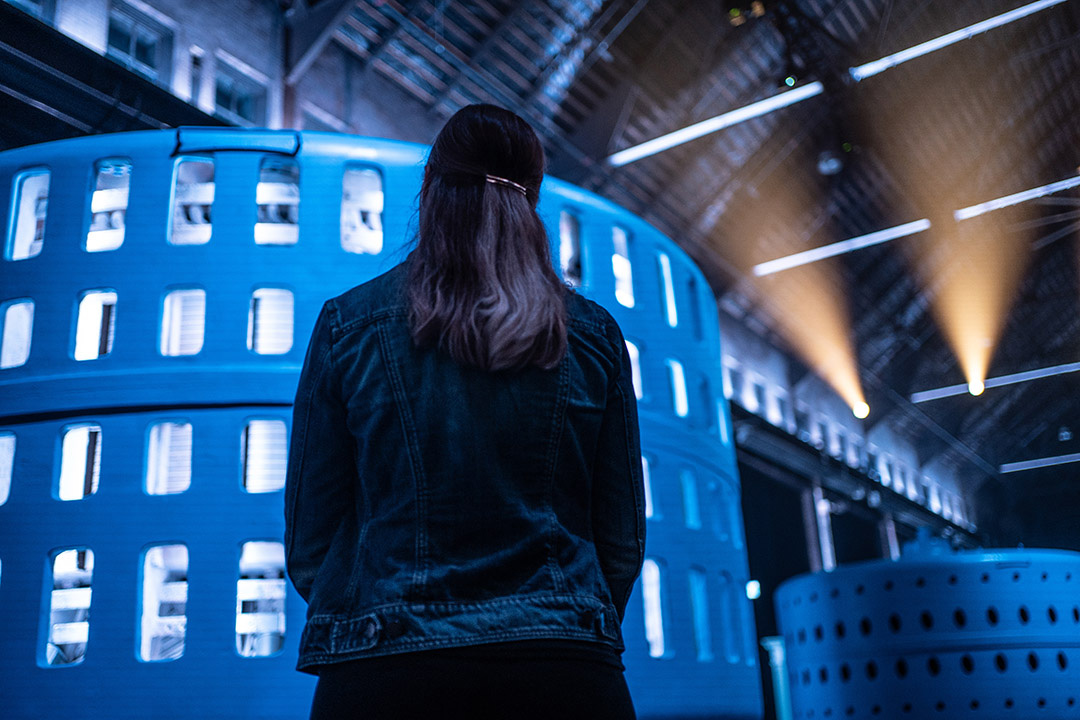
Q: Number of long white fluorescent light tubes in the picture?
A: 6